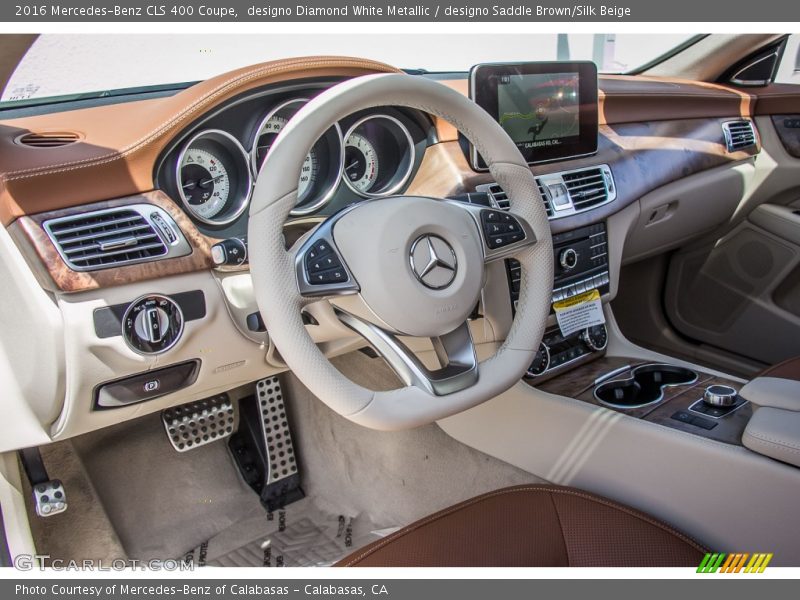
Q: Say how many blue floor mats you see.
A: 0